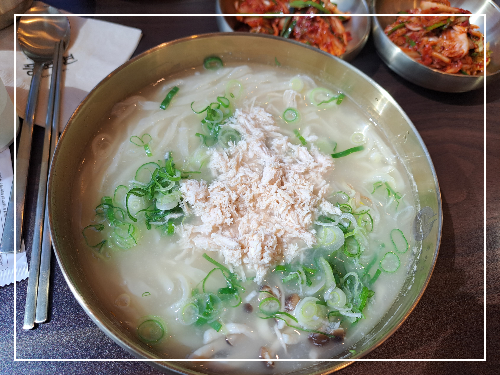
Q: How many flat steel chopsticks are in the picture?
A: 2